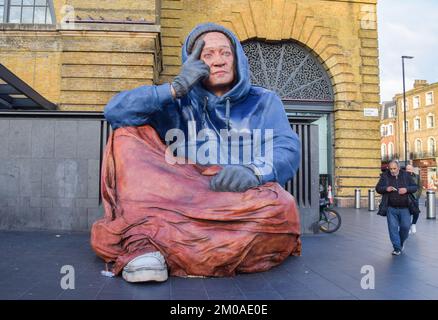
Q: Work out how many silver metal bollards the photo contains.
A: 3